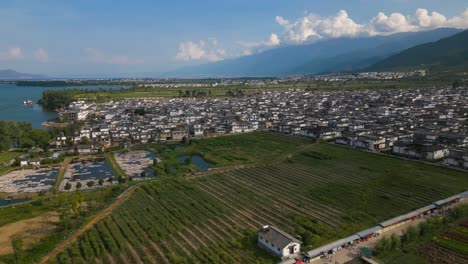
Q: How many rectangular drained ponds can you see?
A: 3